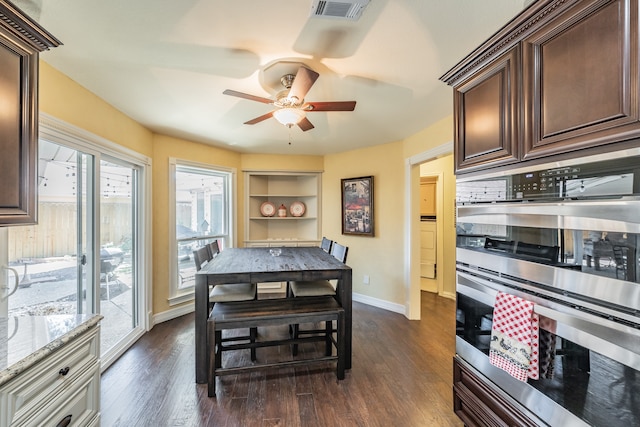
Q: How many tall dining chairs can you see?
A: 4